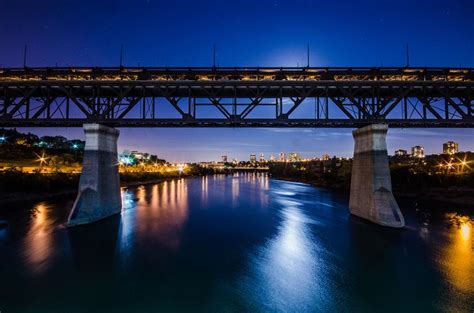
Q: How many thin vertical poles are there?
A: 5